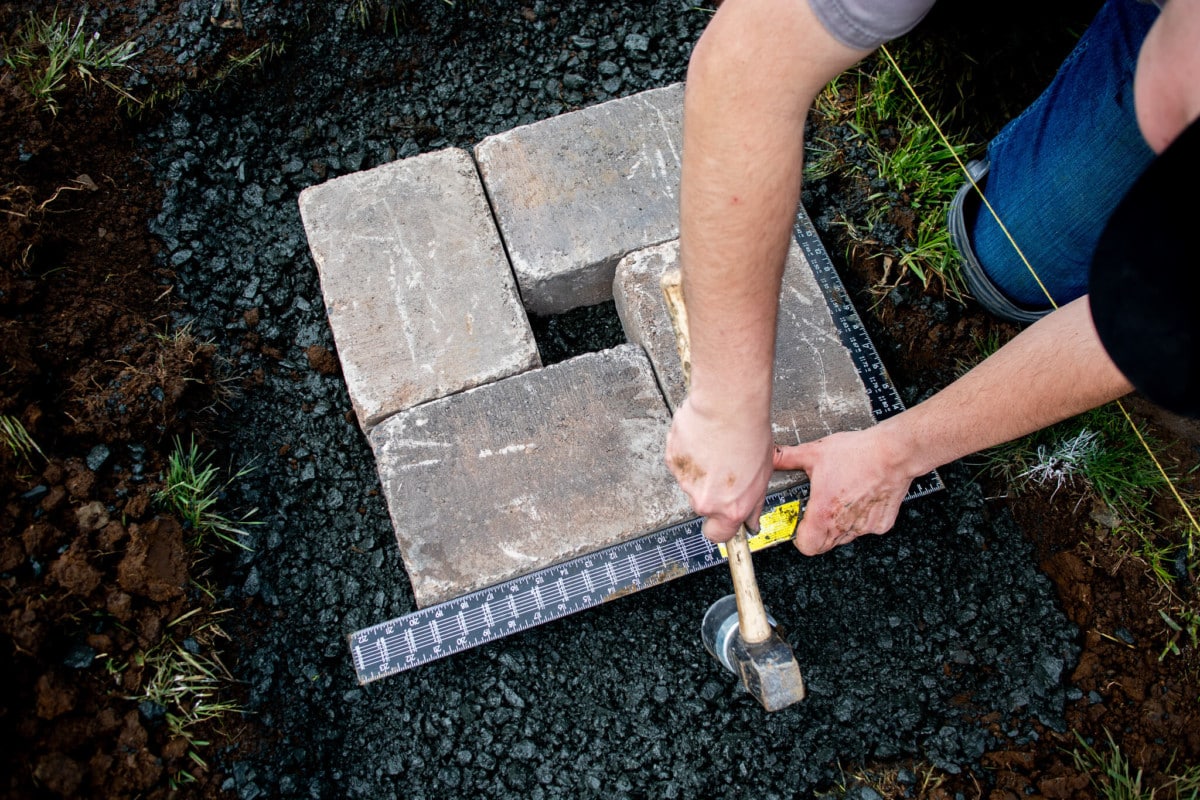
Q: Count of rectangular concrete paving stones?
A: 4